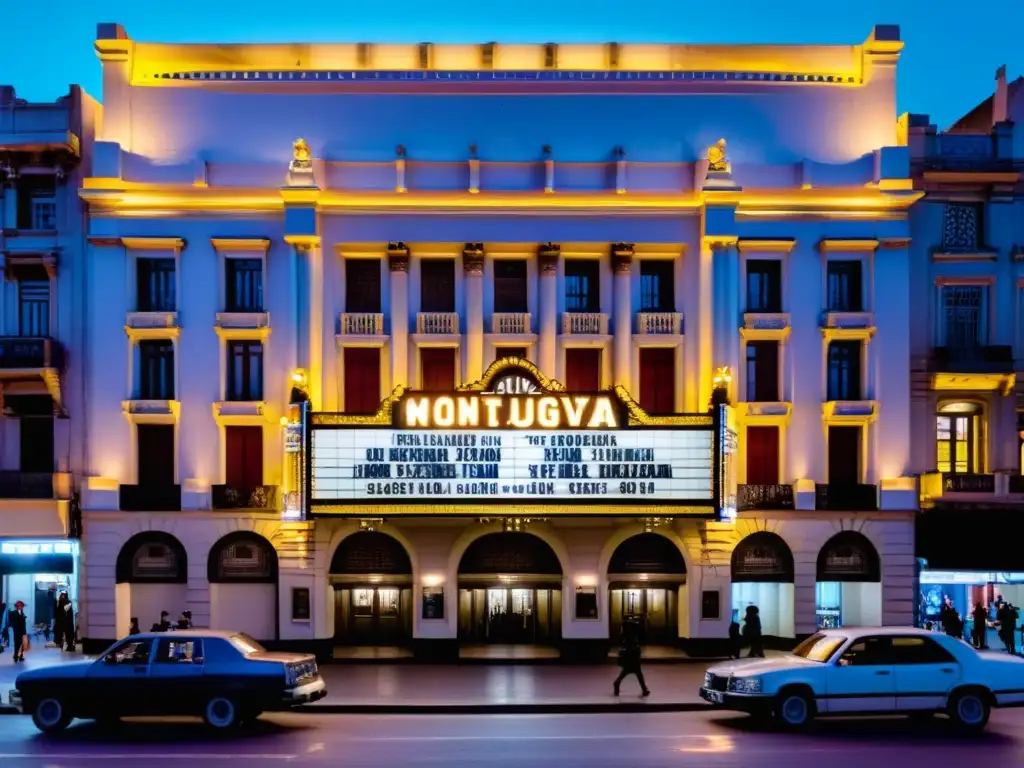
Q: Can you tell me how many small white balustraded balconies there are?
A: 5